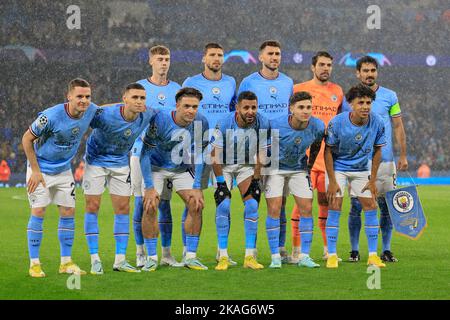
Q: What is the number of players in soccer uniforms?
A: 11